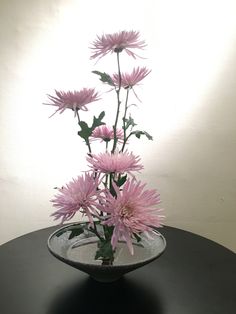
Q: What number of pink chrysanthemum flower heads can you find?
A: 7